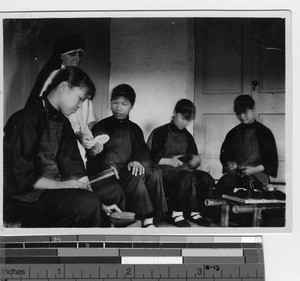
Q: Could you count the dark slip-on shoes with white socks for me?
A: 3